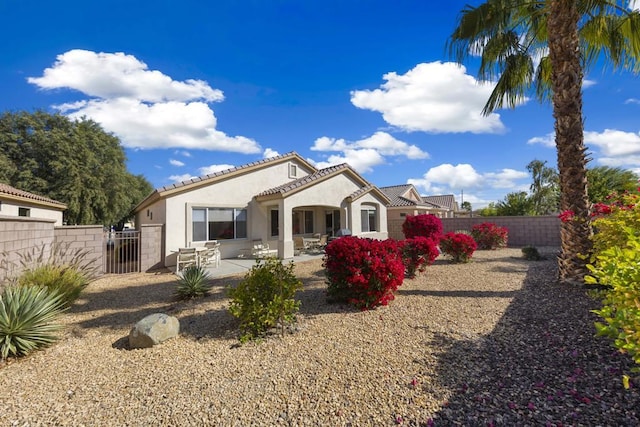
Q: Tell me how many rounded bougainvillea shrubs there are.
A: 5